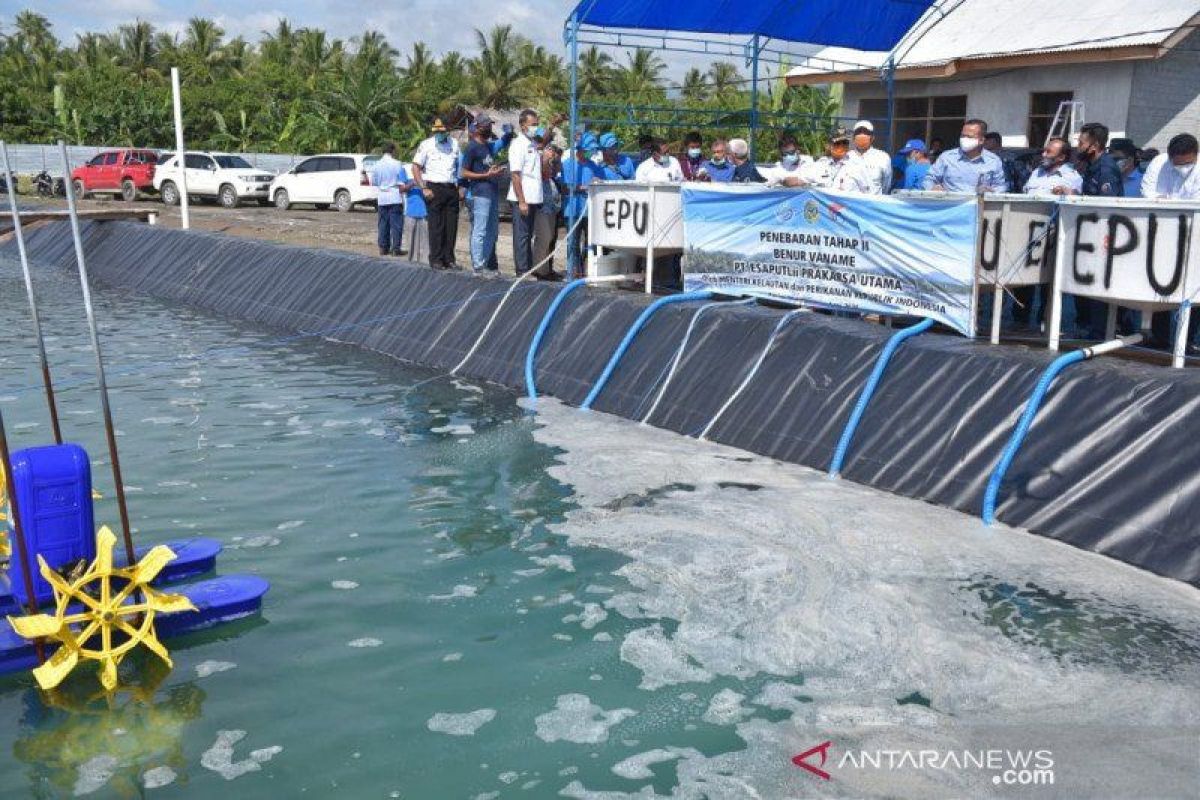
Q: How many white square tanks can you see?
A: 3